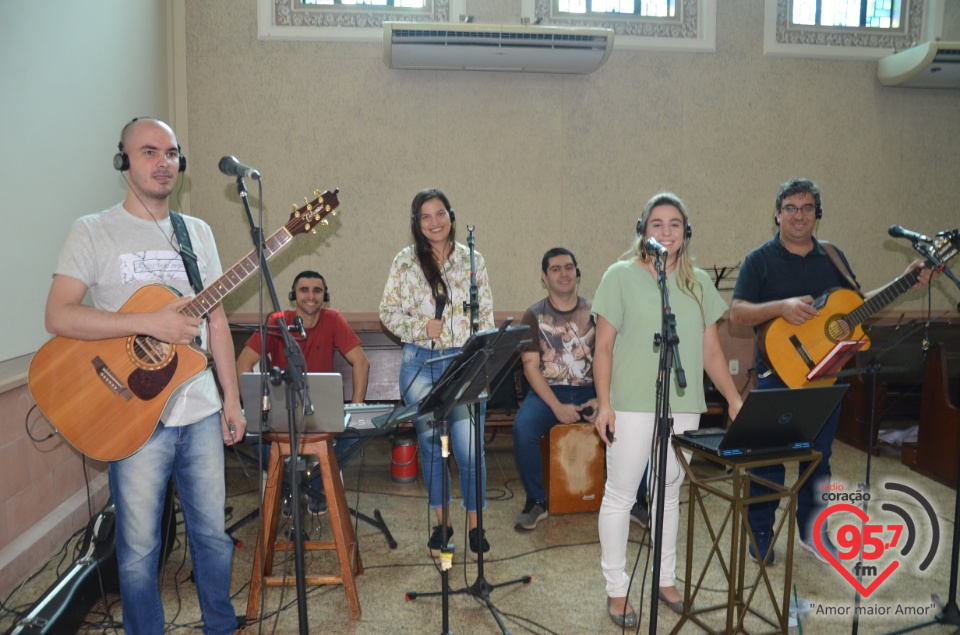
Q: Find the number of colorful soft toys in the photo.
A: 0